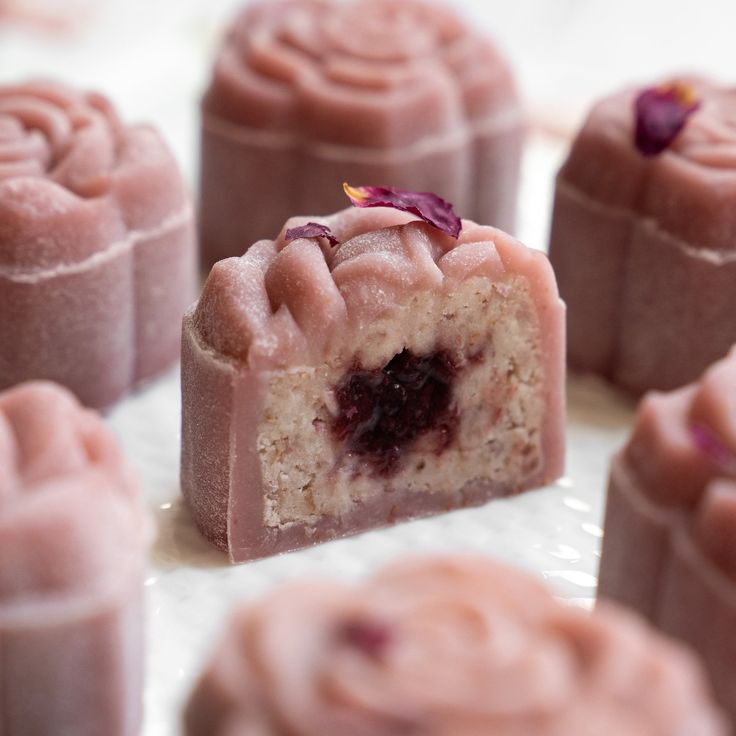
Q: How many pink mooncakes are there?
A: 7